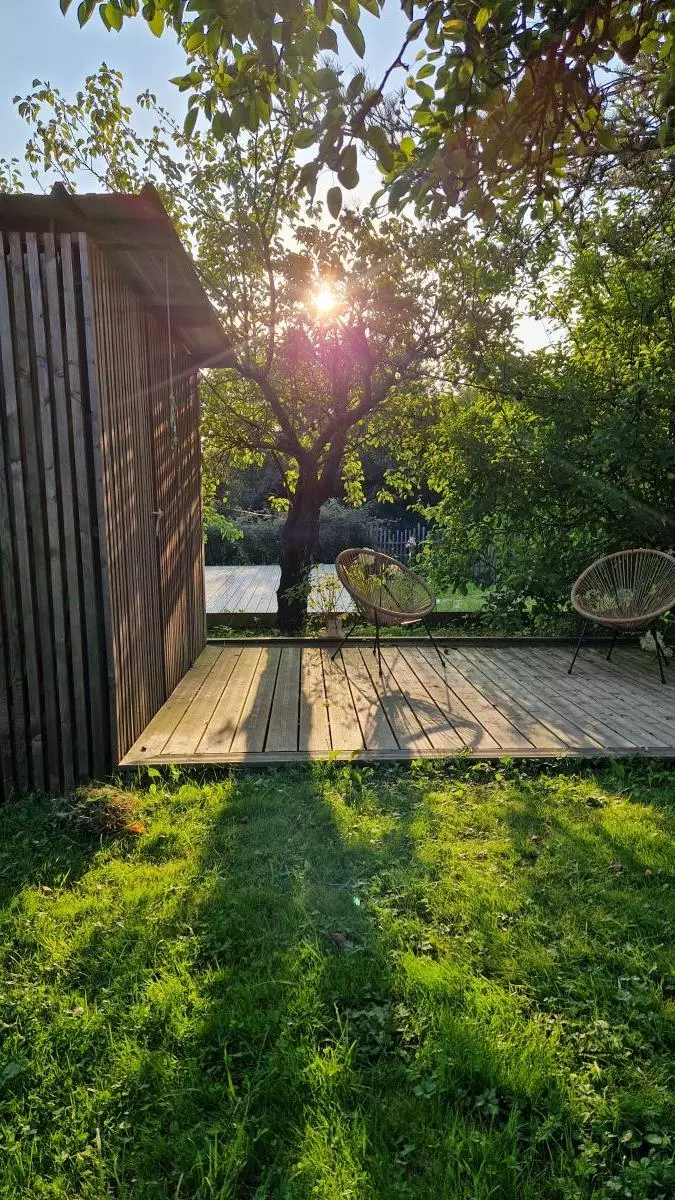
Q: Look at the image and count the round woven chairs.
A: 2